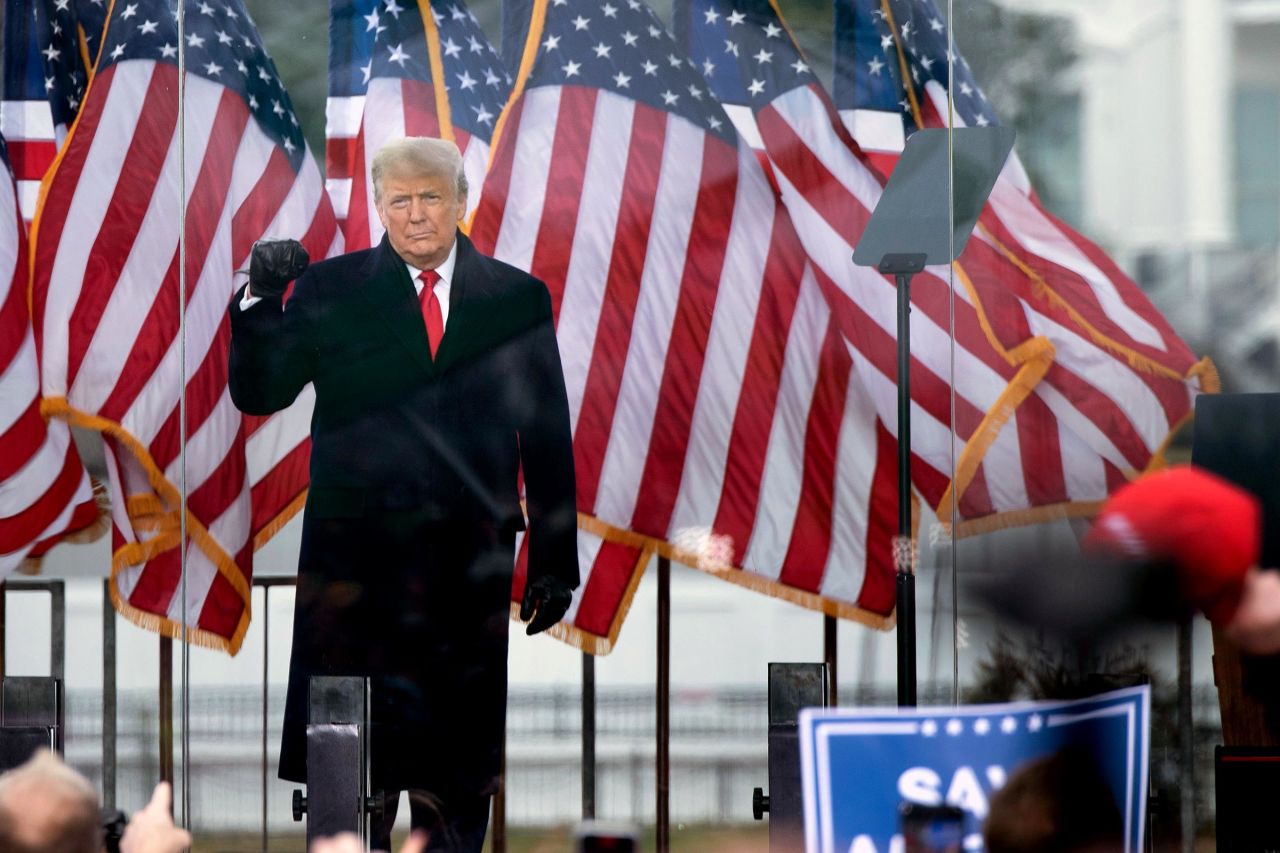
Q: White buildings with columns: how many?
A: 1